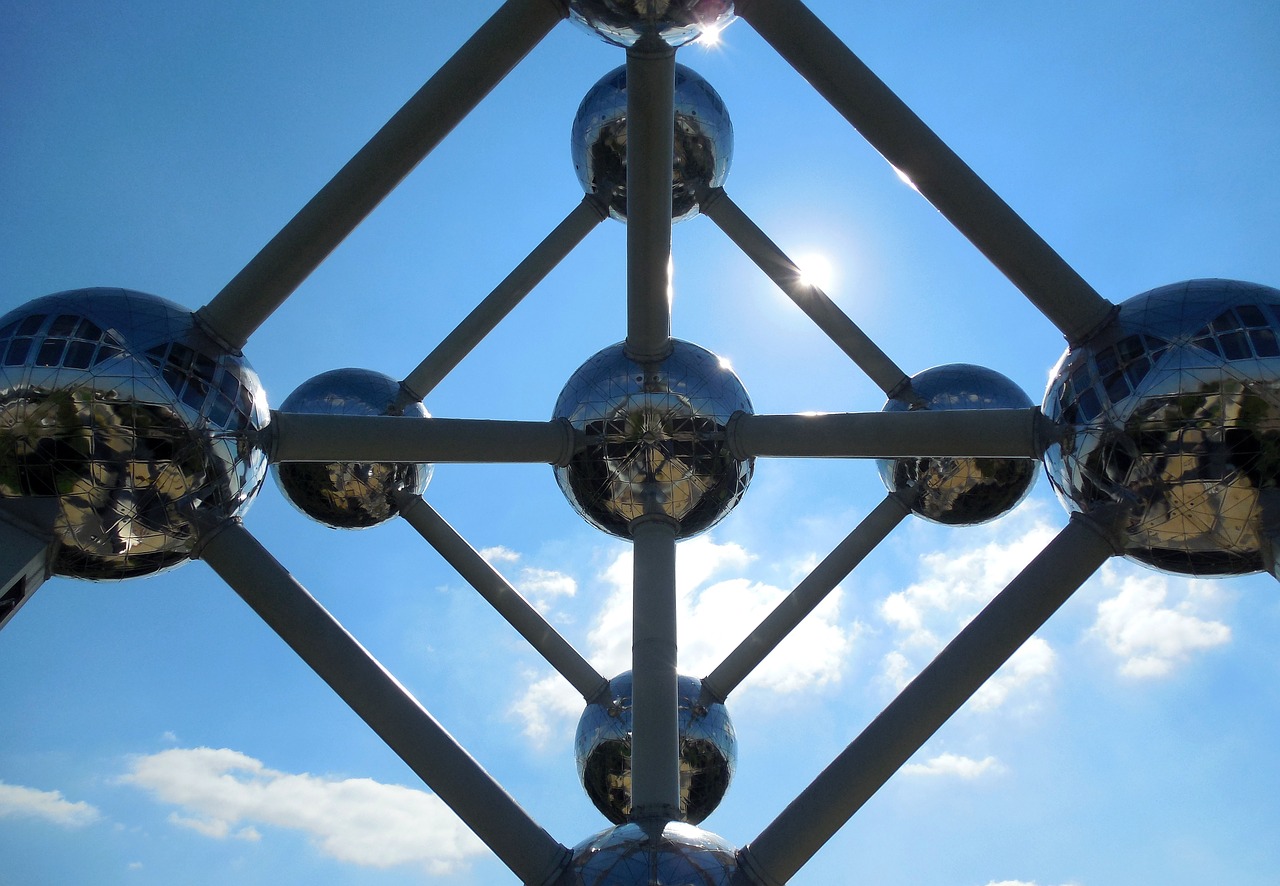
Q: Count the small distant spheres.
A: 4